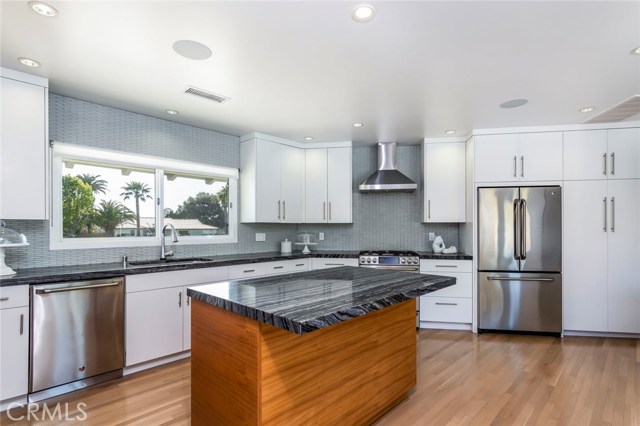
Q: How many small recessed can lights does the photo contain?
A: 9